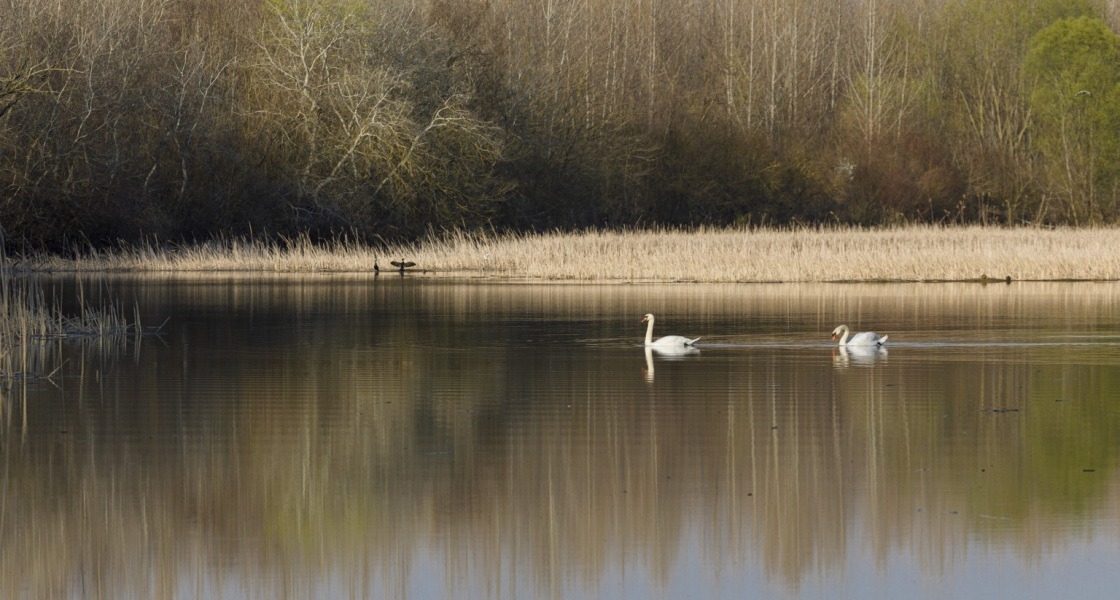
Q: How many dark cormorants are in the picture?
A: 2